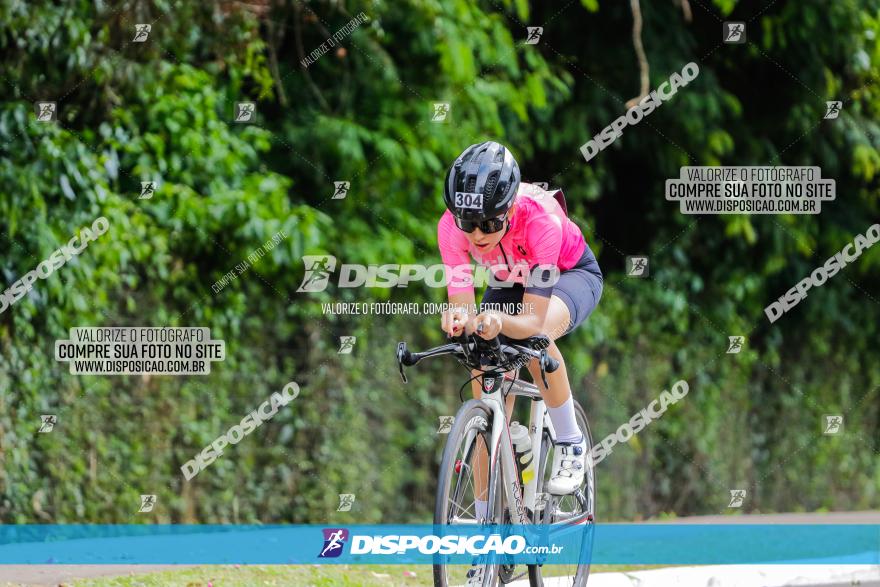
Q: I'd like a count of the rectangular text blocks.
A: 2